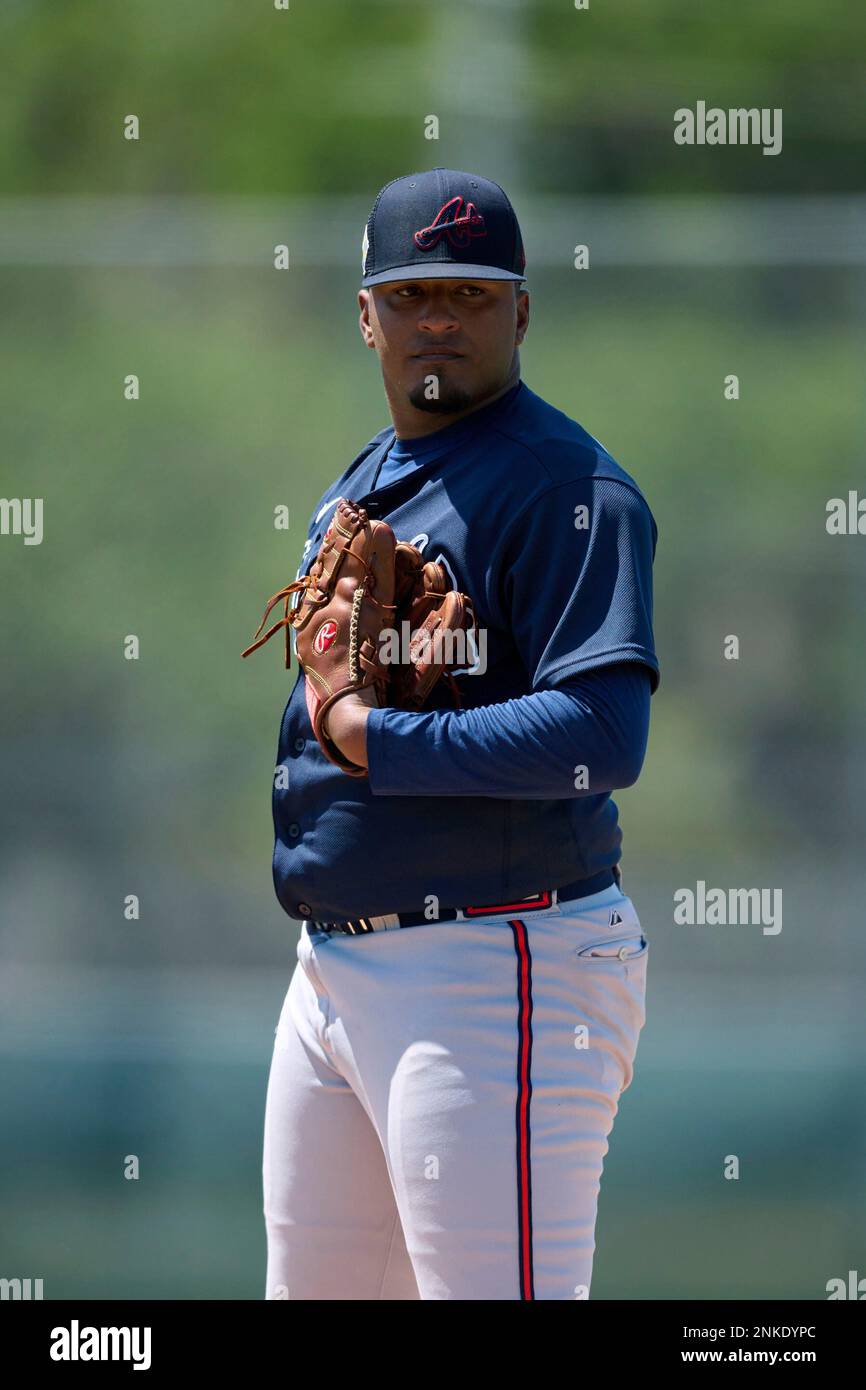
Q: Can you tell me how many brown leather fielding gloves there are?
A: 1